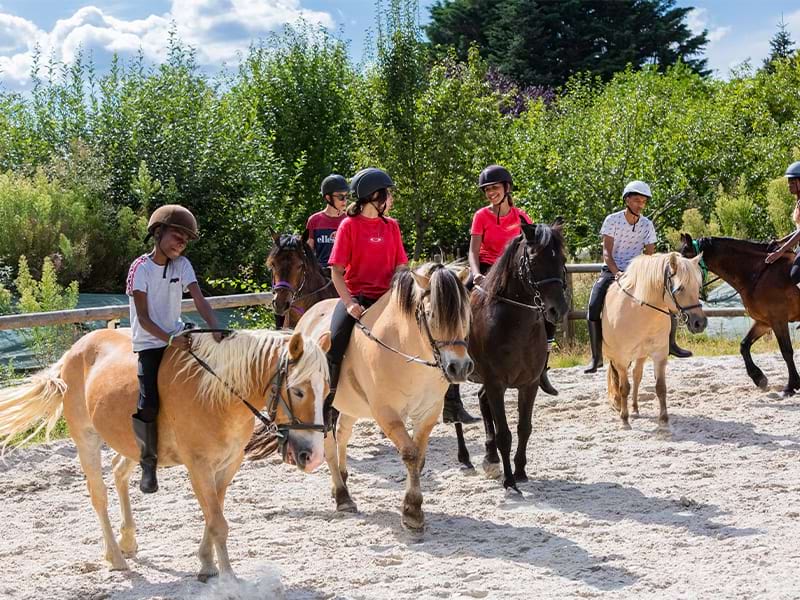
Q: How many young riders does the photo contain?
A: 6